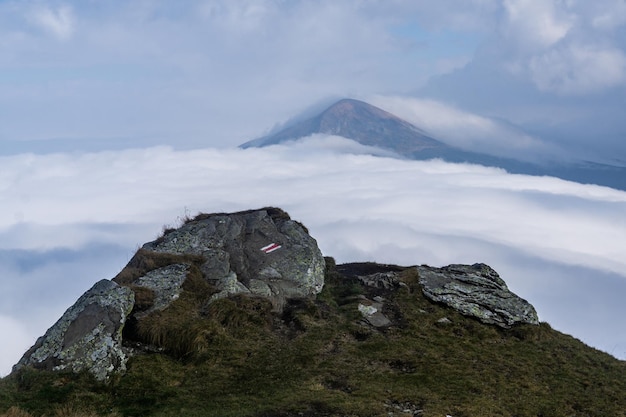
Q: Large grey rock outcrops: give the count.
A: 3